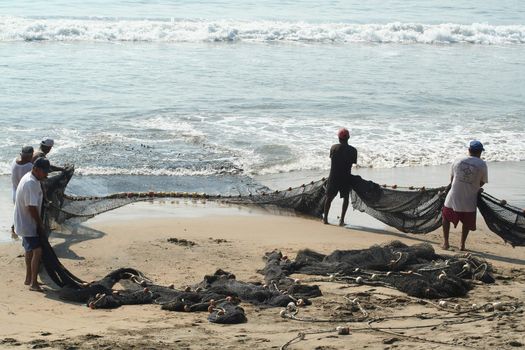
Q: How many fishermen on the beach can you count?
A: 5